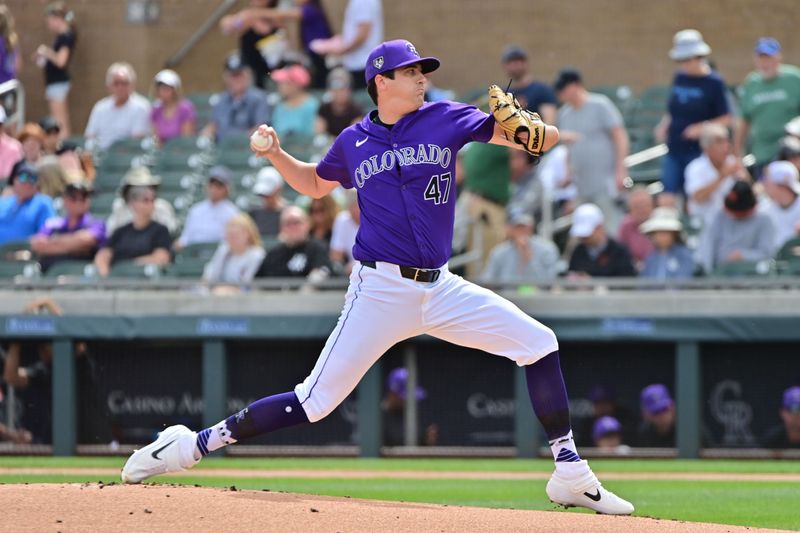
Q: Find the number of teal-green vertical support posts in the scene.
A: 5